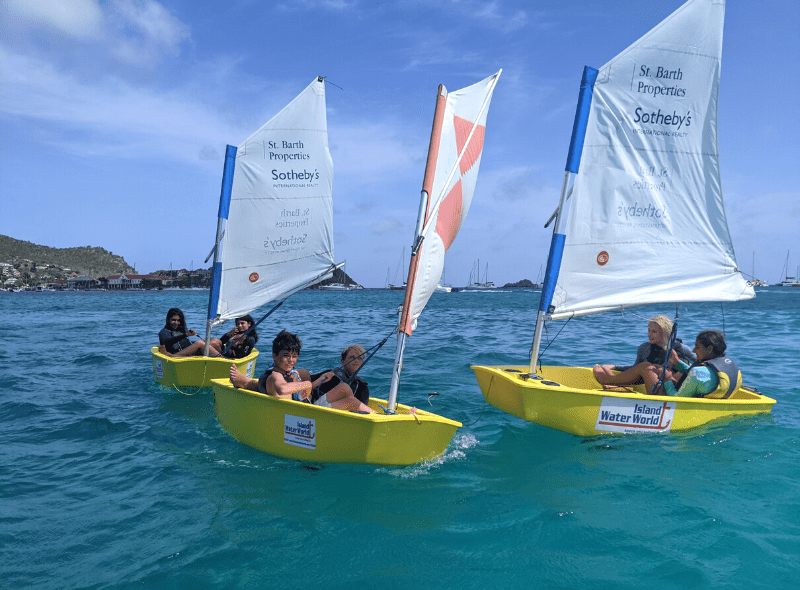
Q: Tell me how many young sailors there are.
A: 6